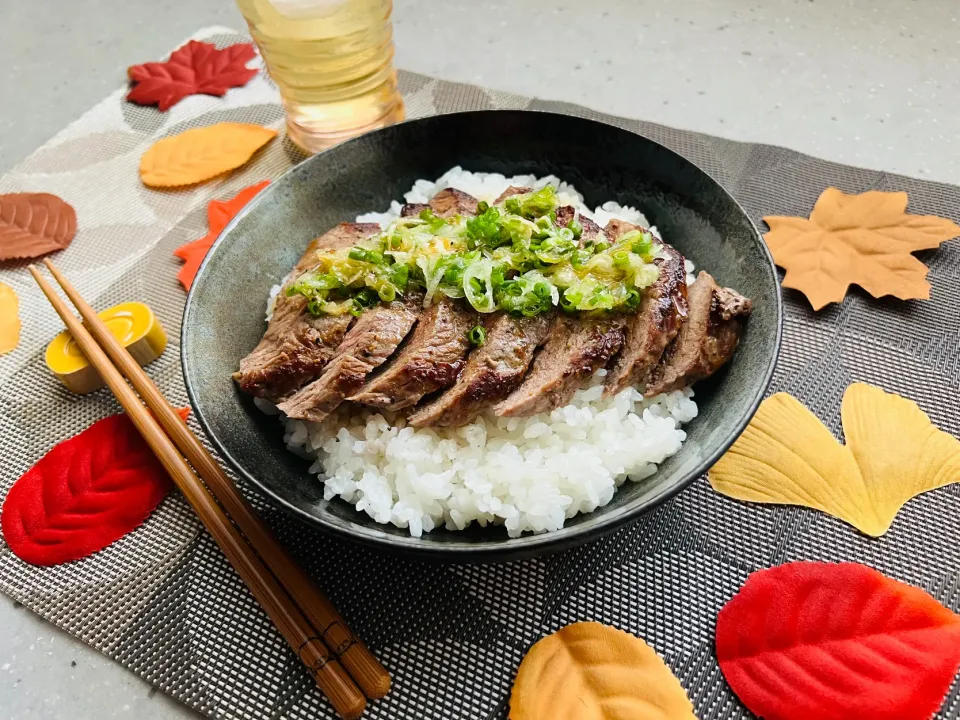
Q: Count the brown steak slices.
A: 7